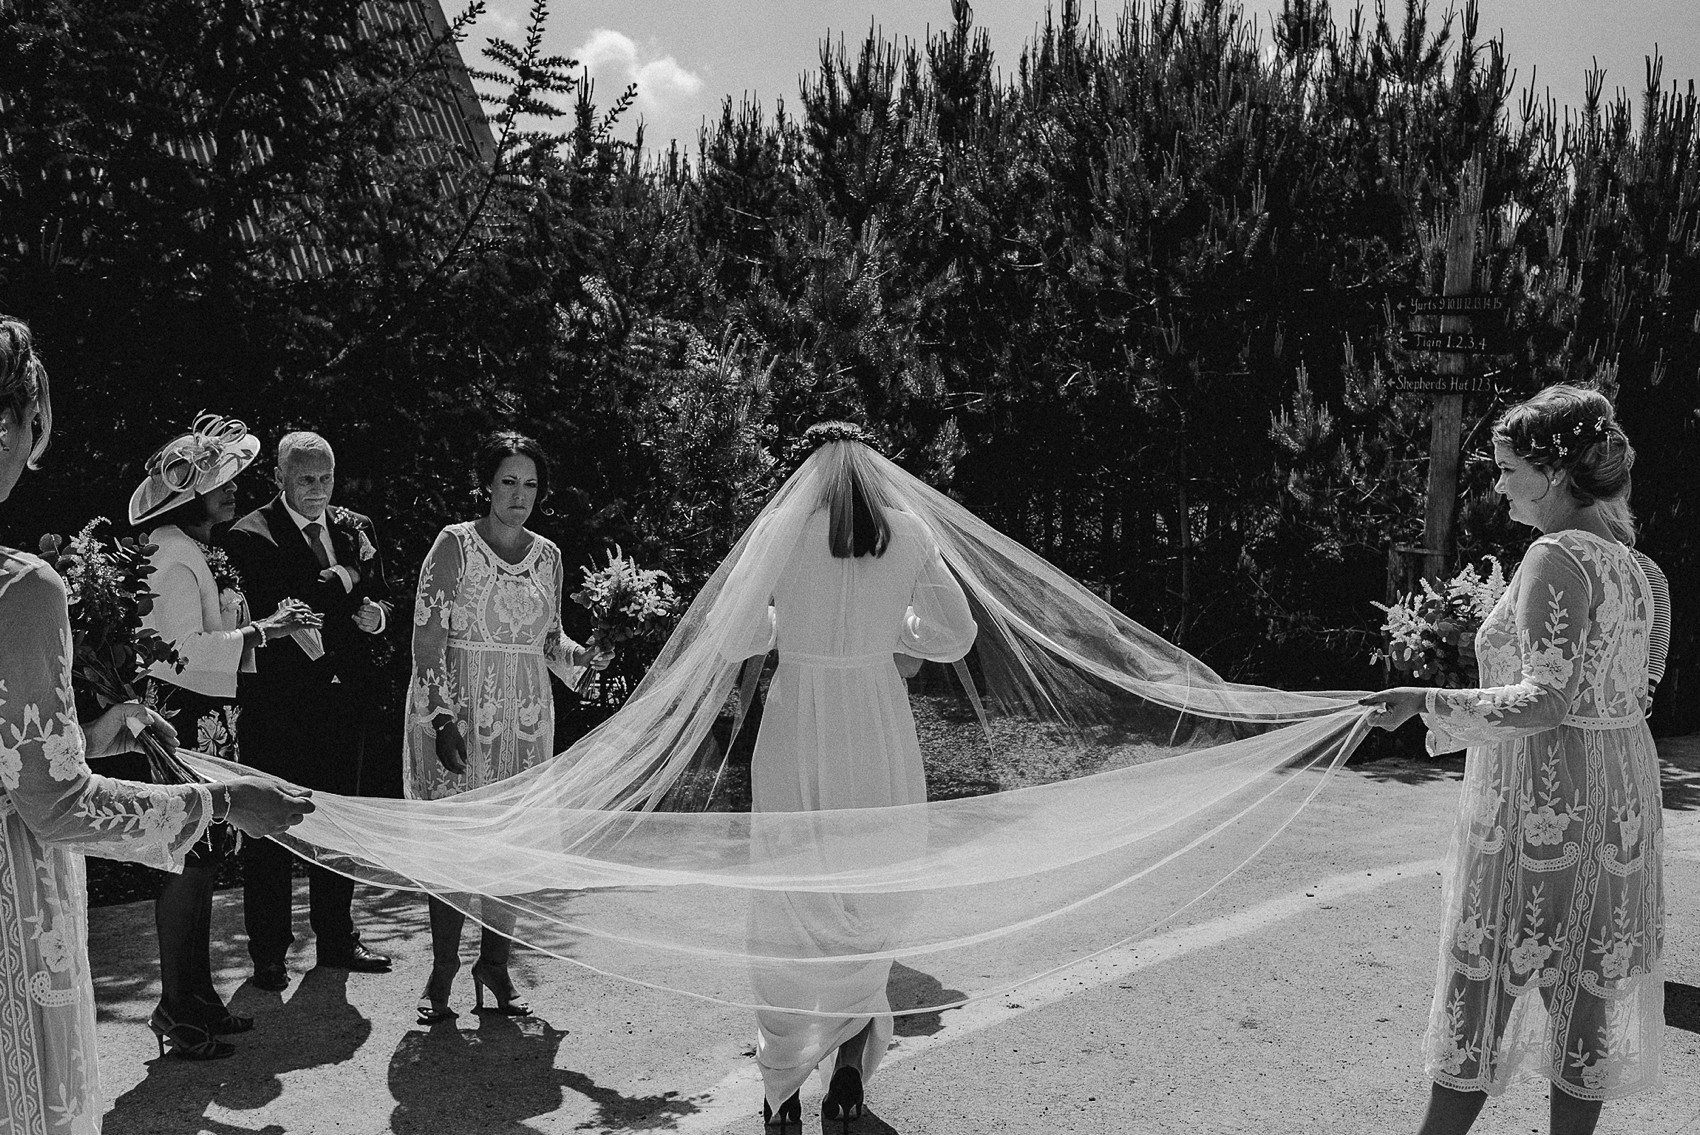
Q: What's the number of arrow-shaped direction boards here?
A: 3